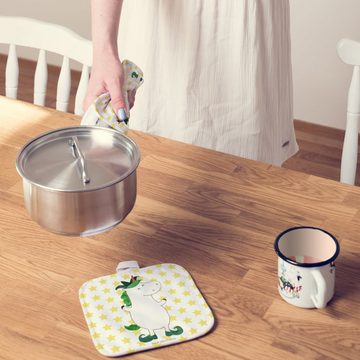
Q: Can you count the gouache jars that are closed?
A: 0